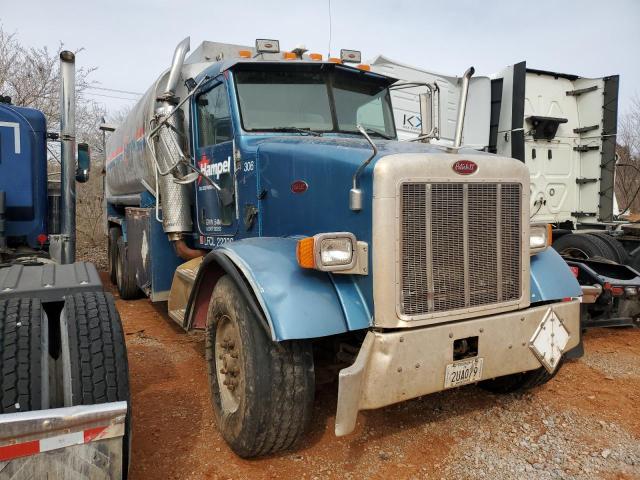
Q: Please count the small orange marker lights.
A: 5